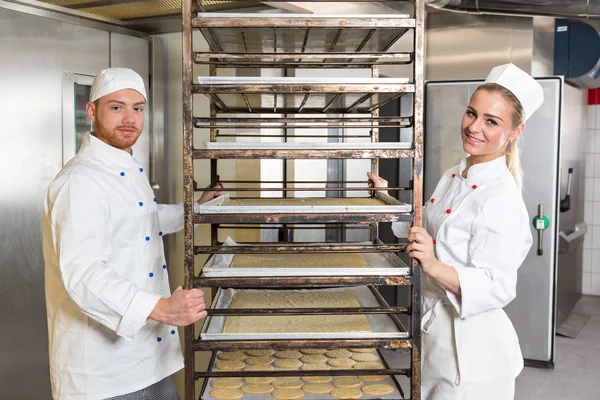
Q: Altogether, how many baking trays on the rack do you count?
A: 7